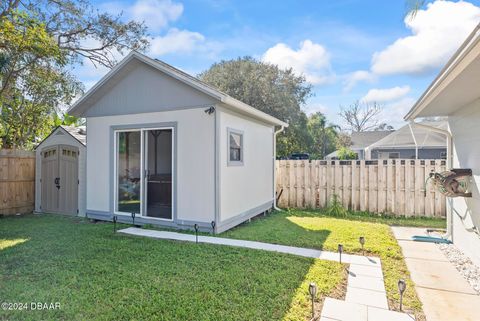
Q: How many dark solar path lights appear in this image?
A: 8